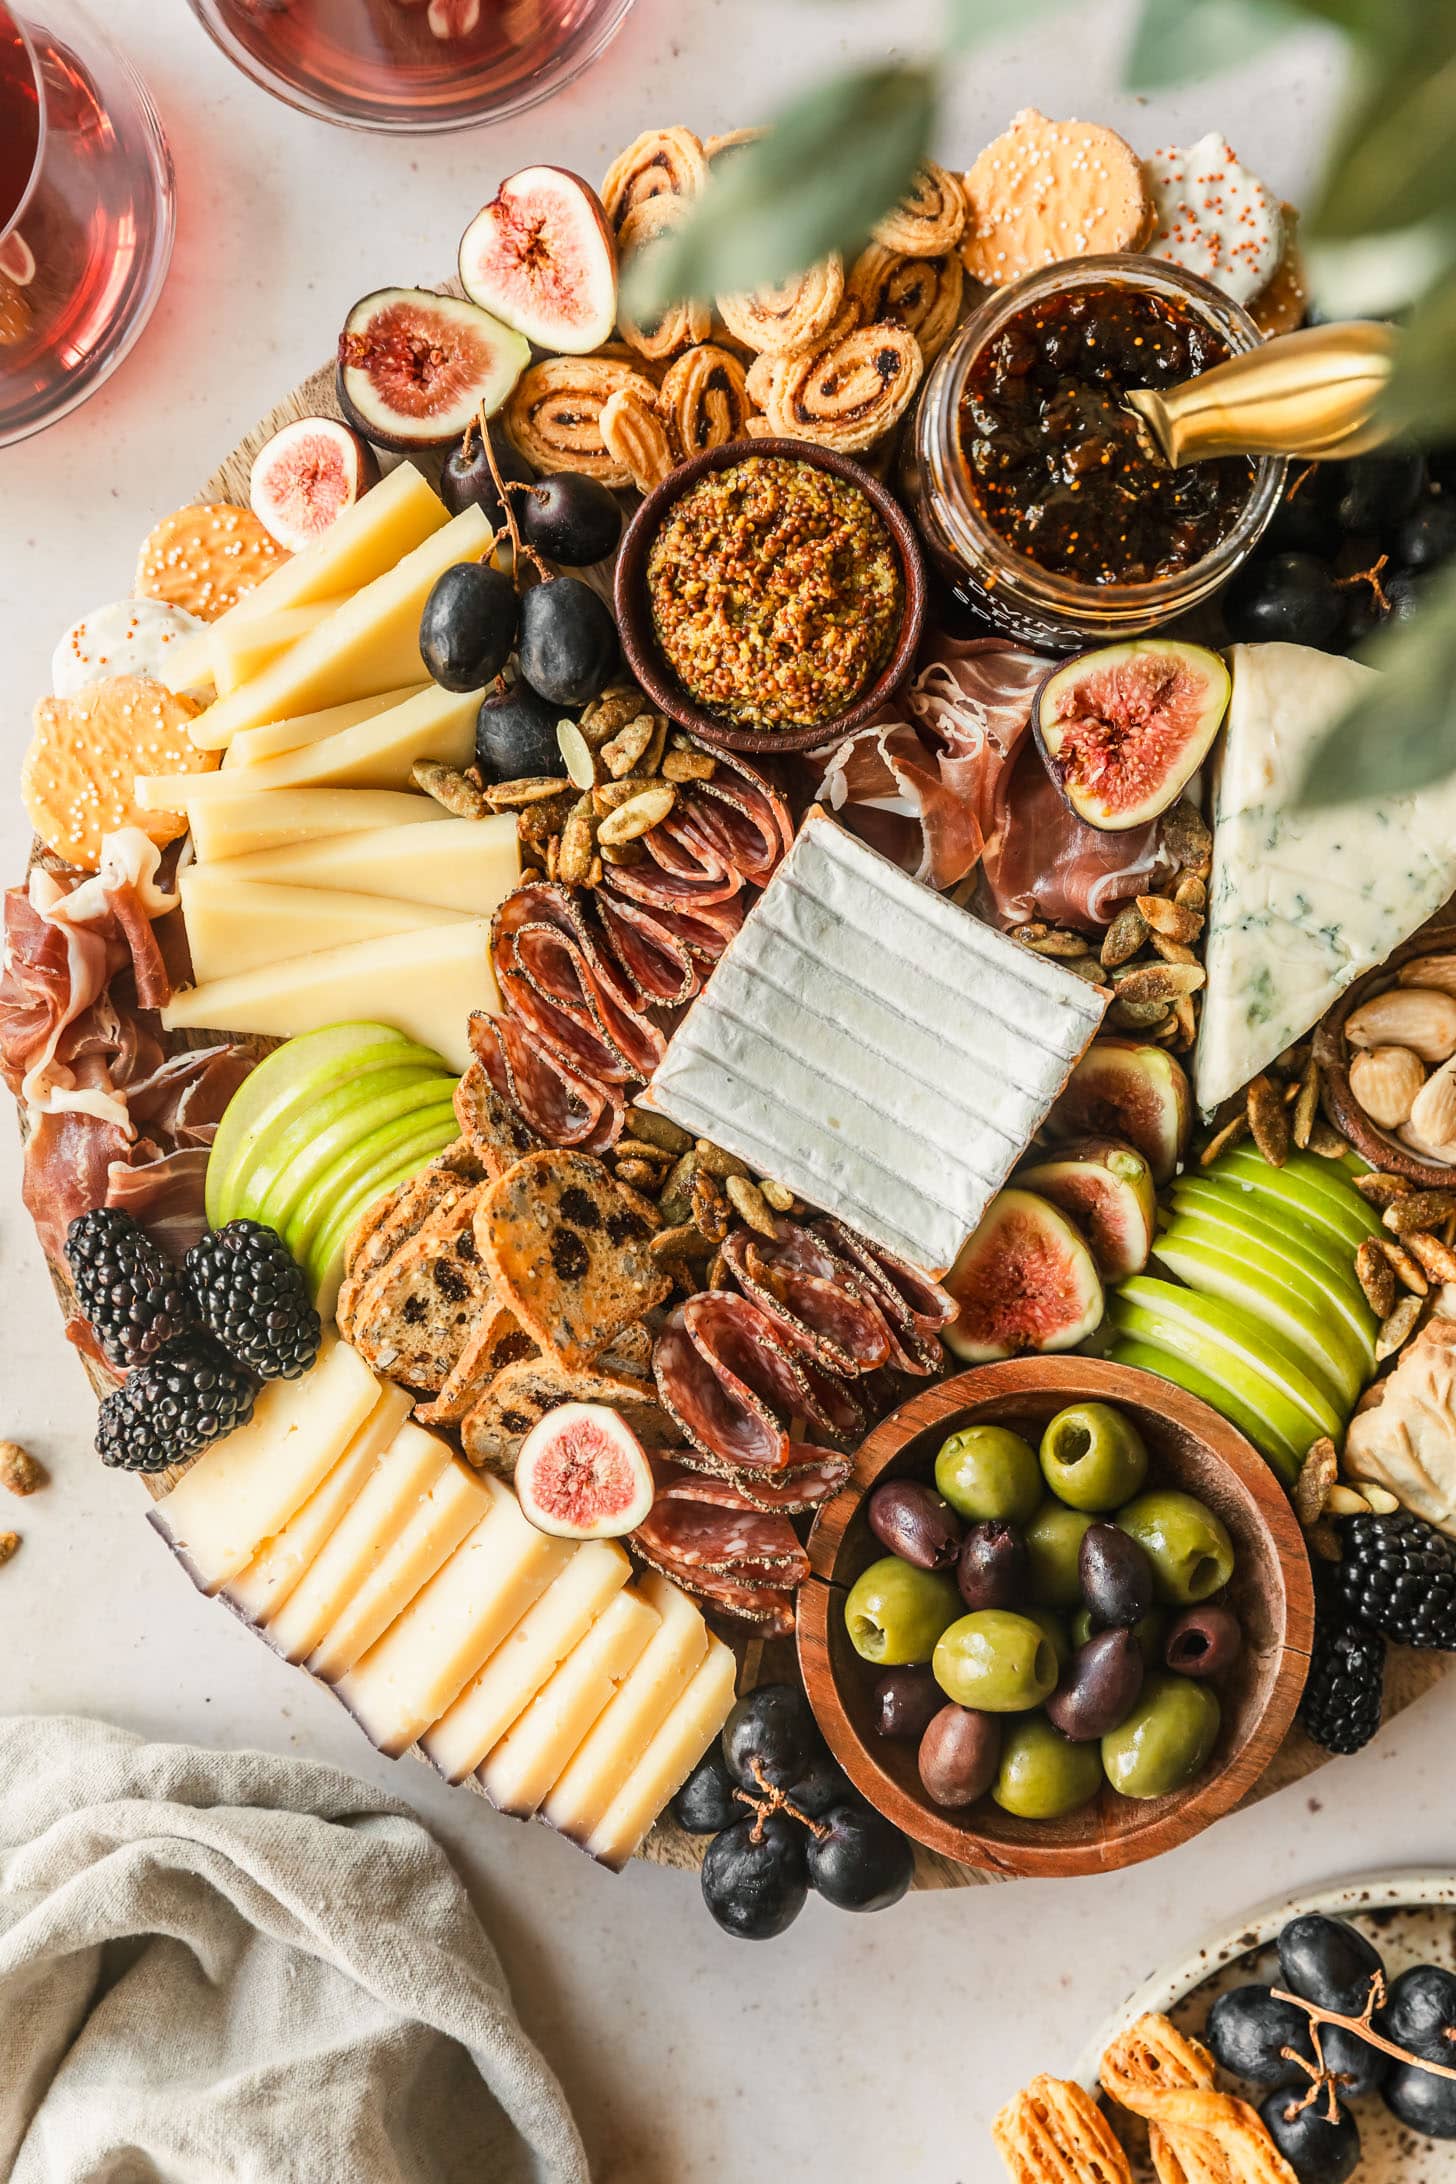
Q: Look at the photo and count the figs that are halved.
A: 8